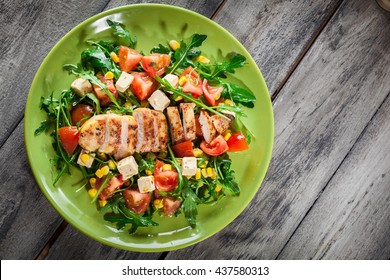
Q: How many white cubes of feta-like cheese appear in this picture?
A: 8